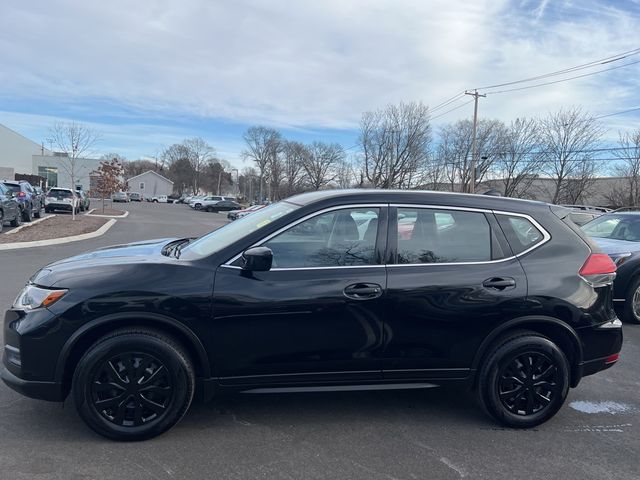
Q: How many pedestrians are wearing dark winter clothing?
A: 0